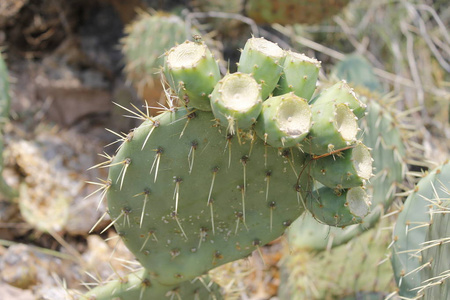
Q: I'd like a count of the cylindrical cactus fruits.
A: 9